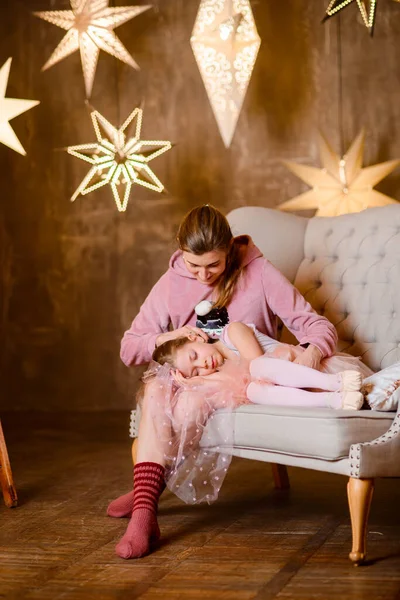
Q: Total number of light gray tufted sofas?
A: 1